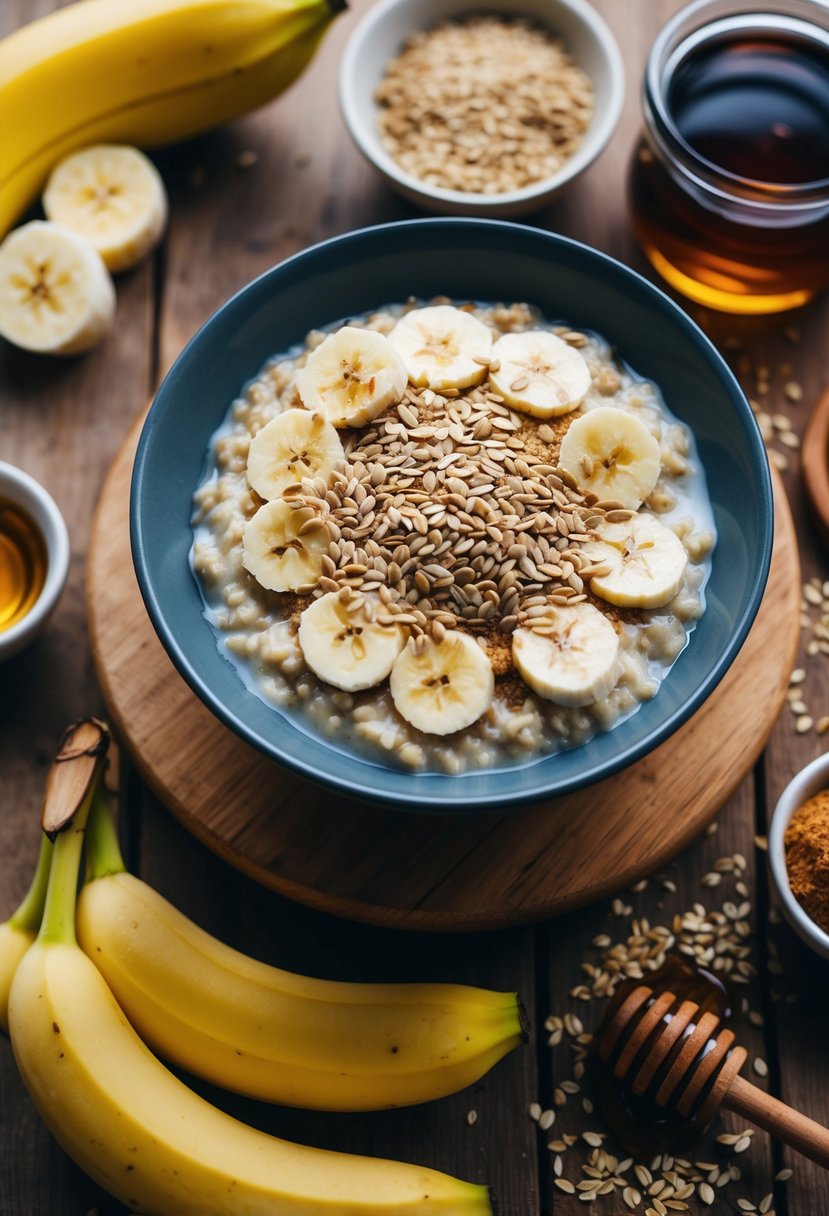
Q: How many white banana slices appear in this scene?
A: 12